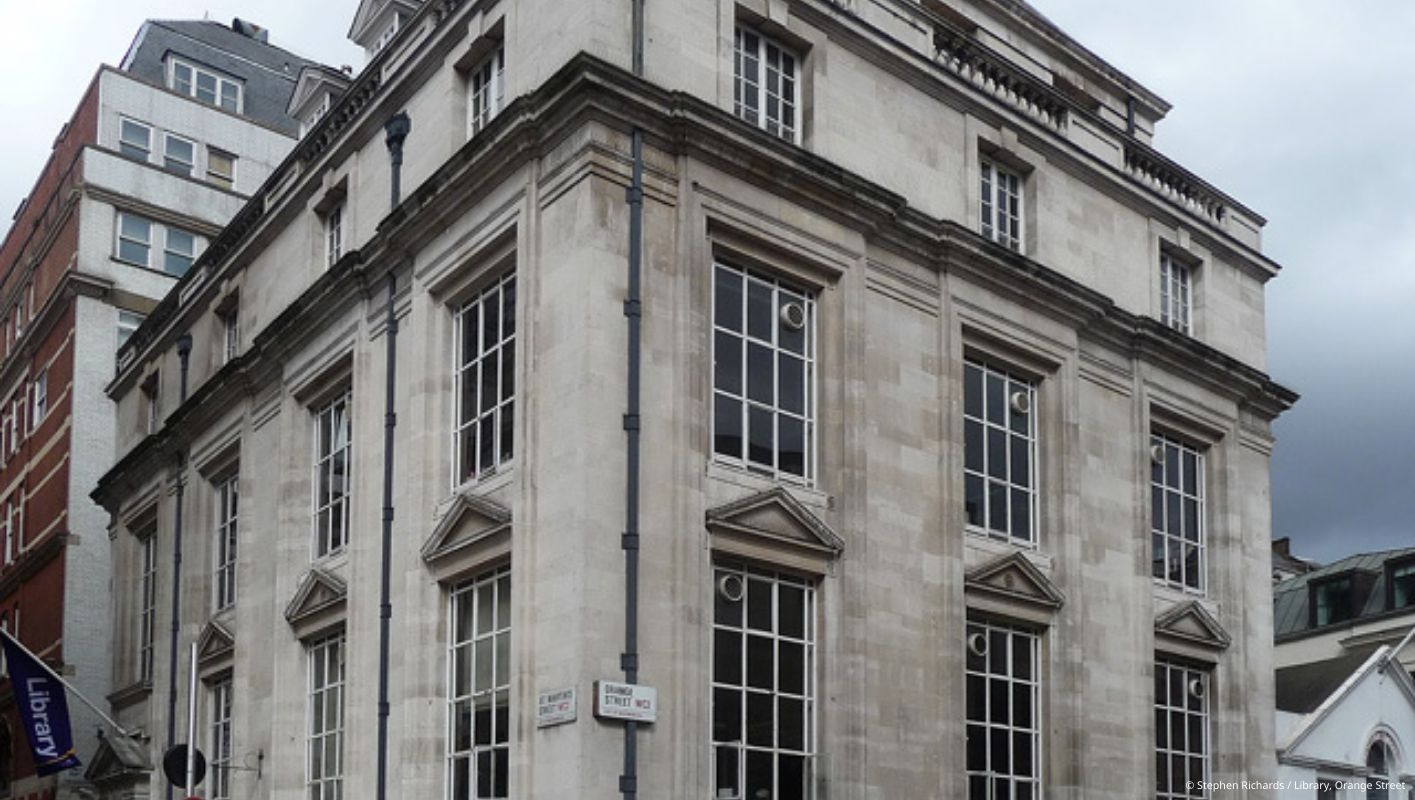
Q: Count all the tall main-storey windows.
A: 13